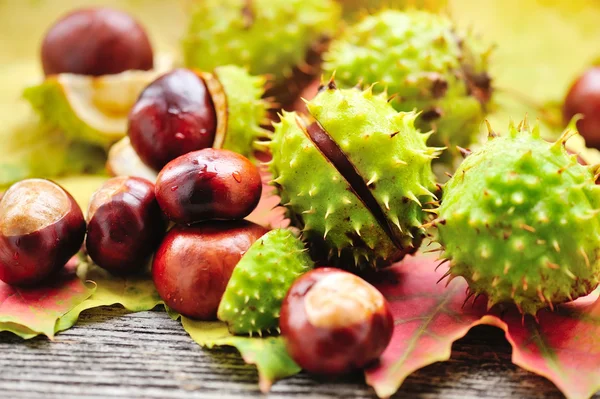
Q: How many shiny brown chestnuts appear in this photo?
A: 8